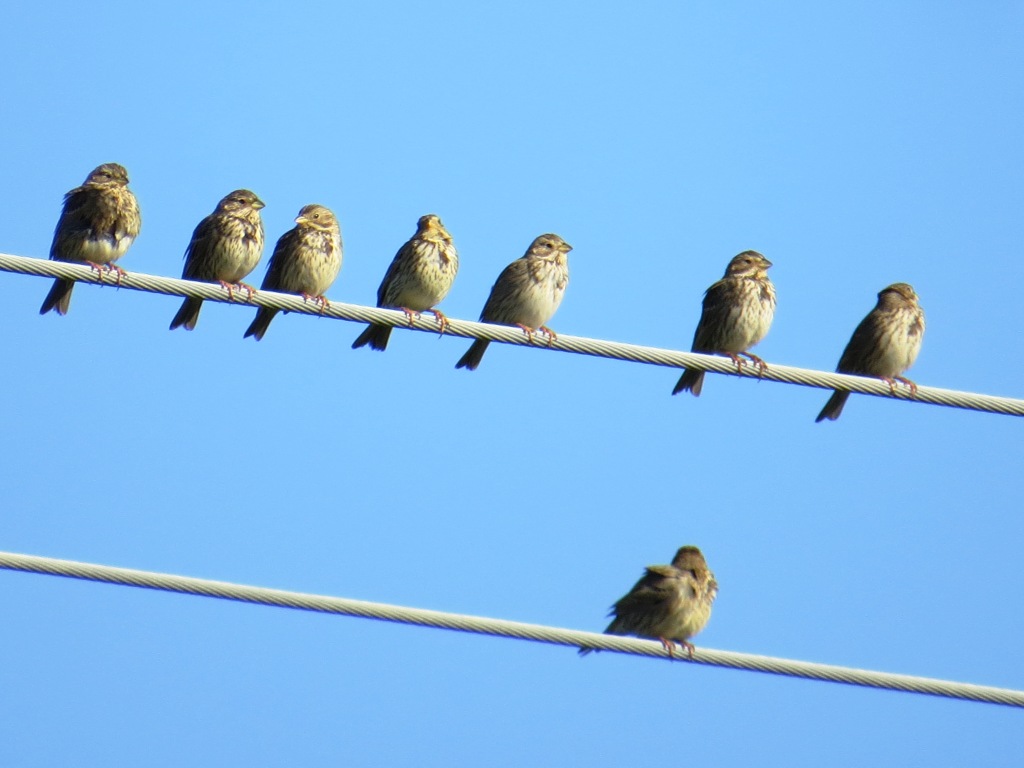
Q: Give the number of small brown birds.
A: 8